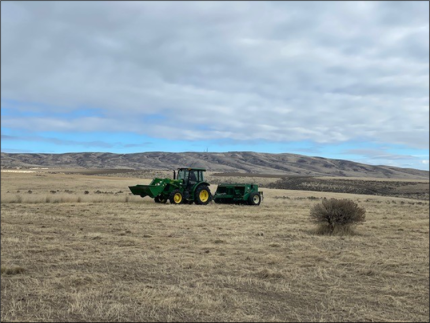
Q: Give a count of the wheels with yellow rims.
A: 2